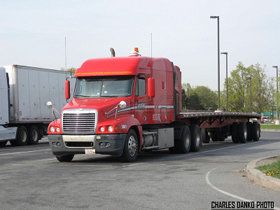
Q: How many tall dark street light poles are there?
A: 3